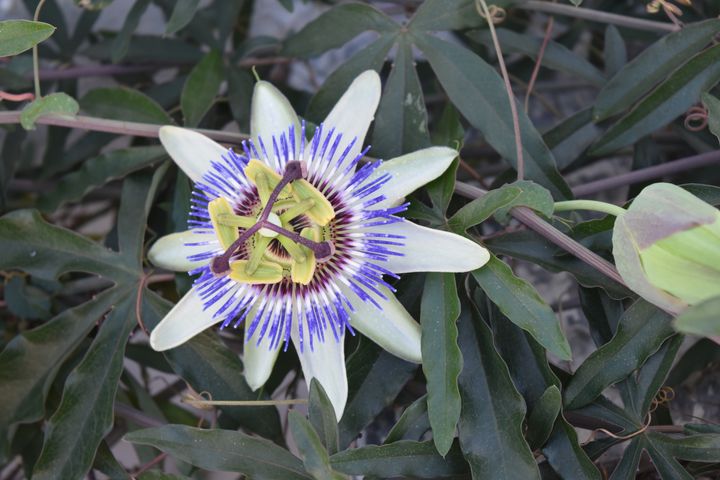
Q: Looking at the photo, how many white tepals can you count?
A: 10